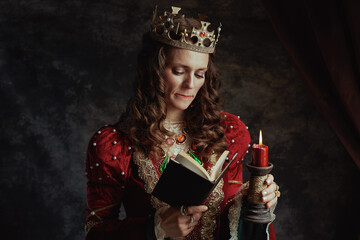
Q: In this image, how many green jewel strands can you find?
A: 2